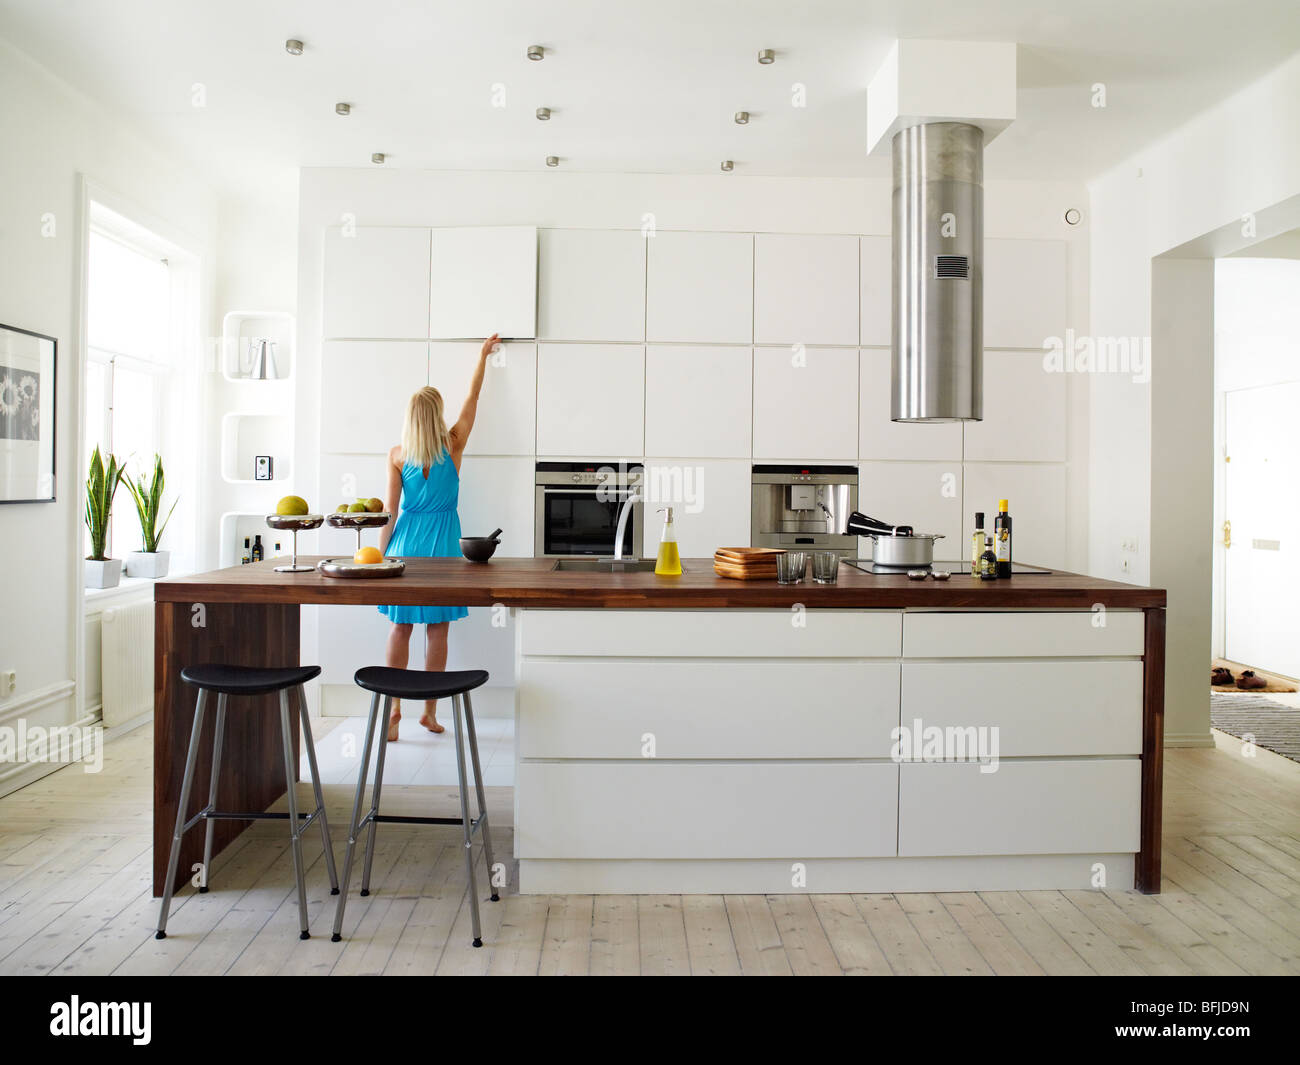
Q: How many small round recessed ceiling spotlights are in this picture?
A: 9